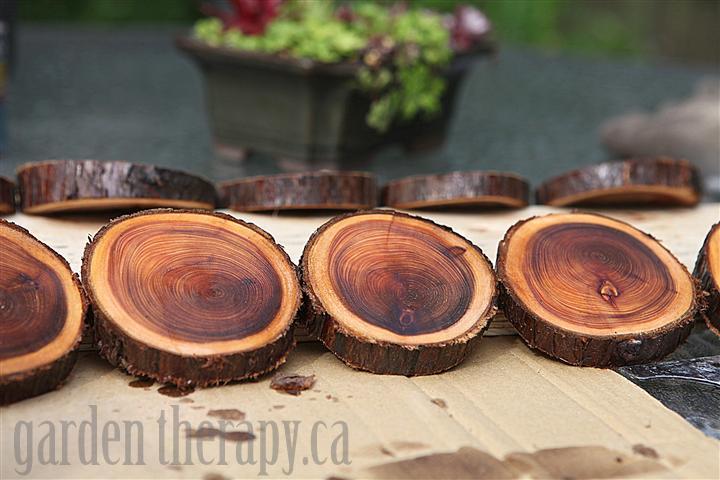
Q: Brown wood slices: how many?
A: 10